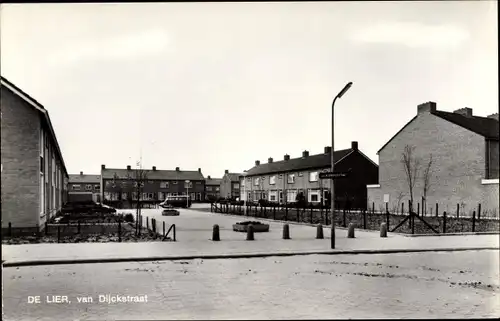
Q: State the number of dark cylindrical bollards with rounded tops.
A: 6